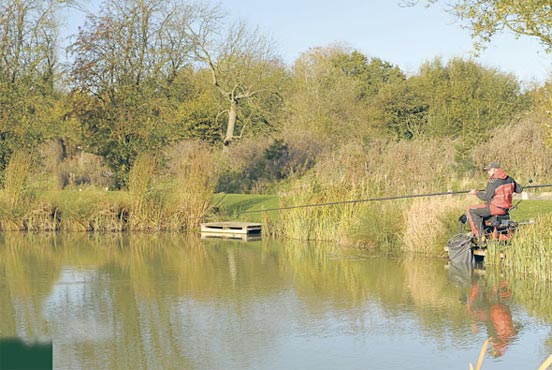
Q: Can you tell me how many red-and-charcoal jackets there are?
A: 1